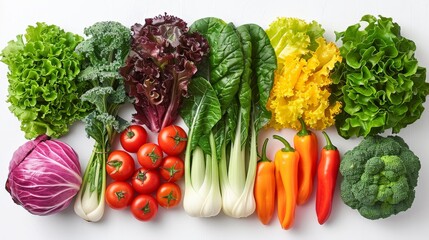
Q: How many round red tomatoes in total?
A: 9